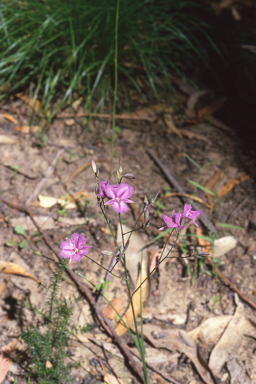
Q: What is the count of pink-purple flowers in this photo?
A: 5